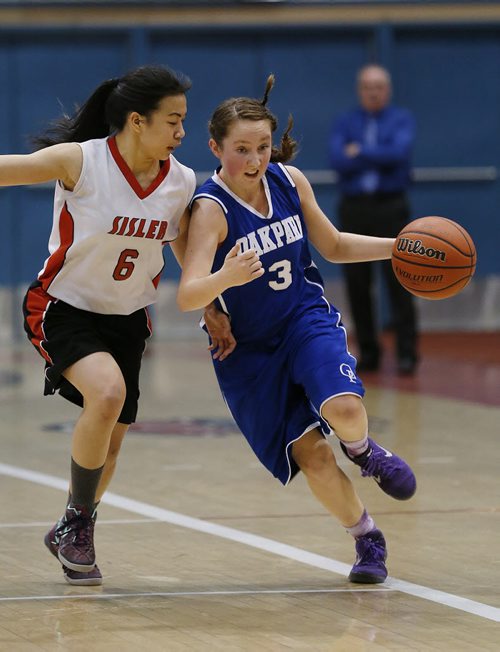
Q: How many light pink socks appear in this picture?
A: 2